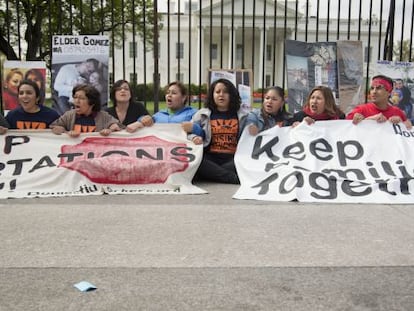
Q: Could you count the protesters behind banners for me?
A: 8